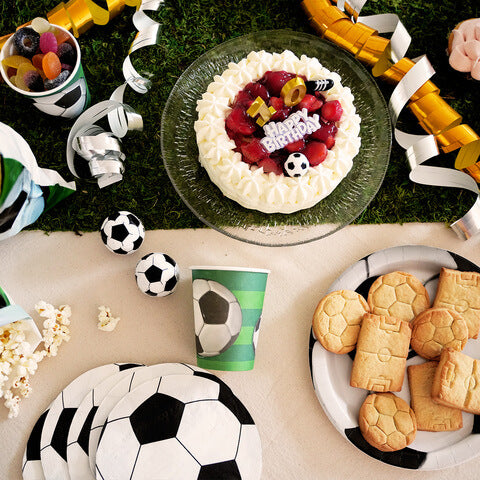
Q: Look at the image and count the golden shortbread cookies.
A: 8